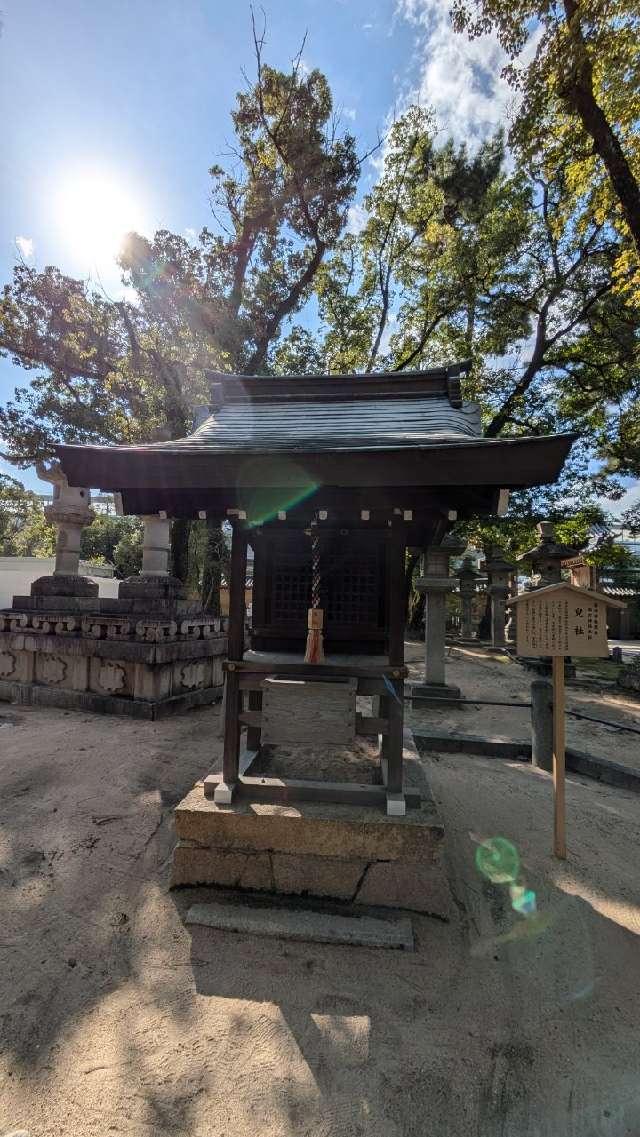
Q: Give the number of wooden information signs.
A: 1